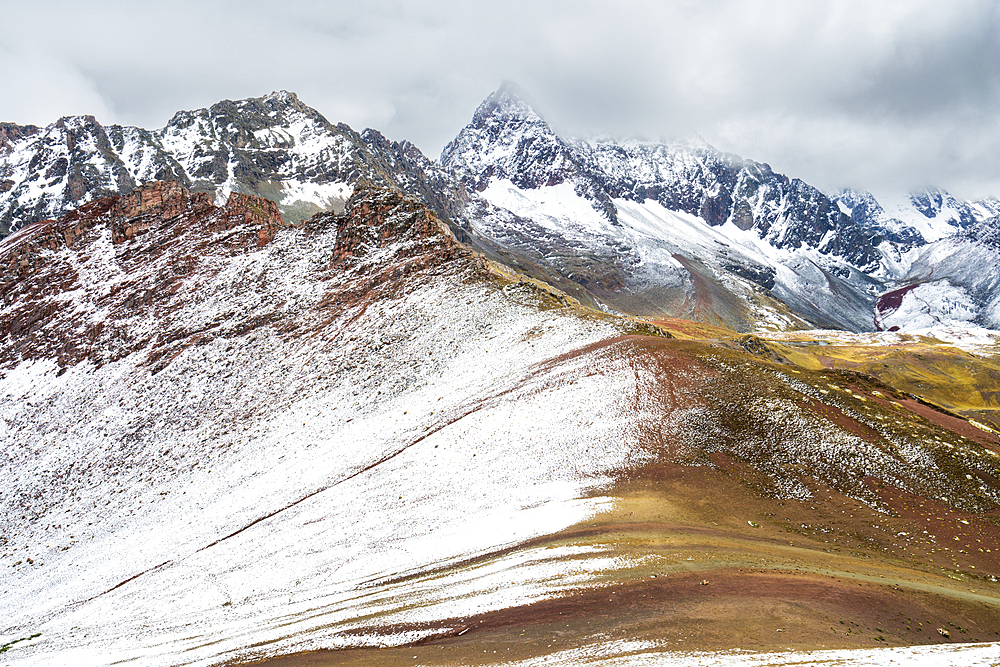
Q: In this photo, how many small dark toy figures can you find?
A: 0